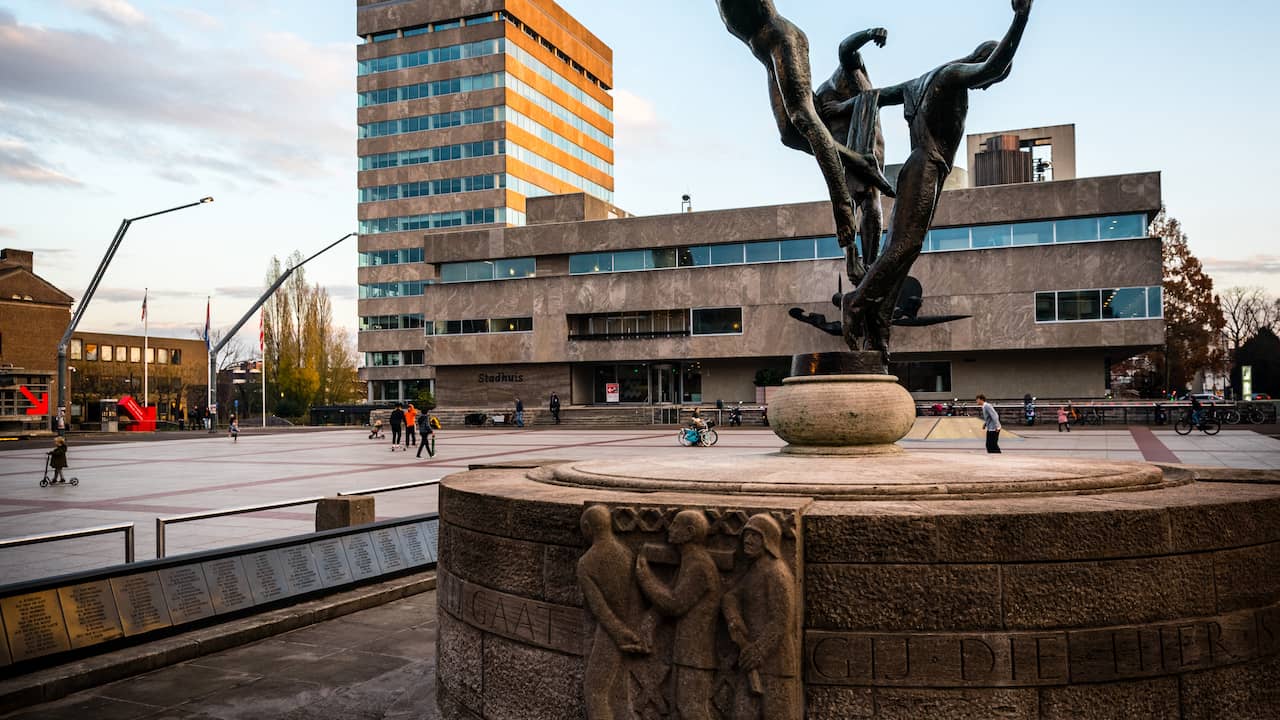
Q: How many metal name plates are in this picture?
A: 13